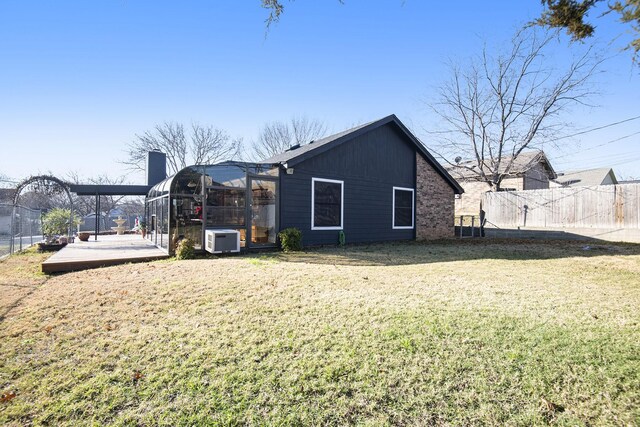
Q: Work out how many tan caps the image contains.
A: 0